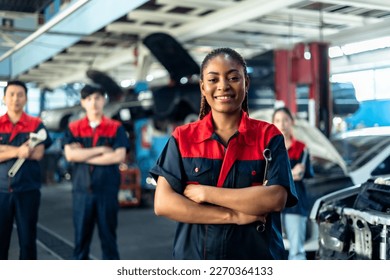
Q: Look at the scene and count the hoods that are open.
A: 3